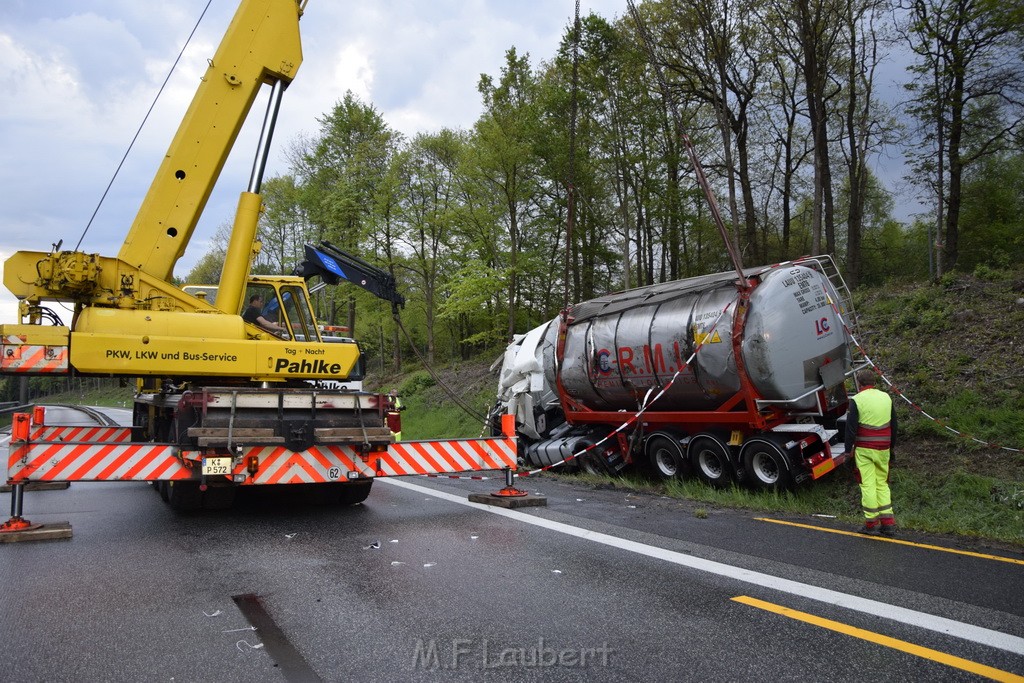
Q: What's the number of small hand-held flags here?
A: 0